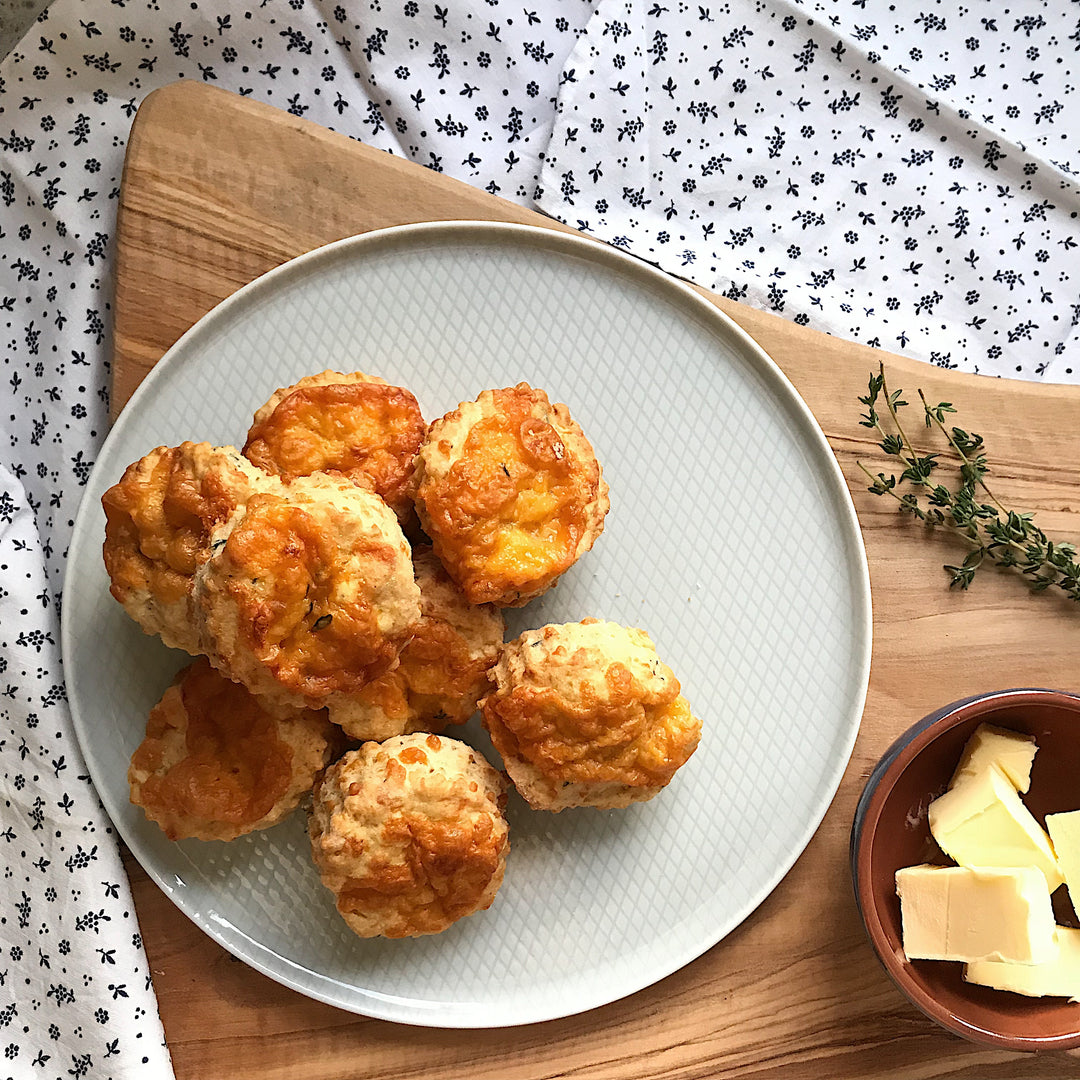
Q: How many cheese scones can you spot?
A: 8